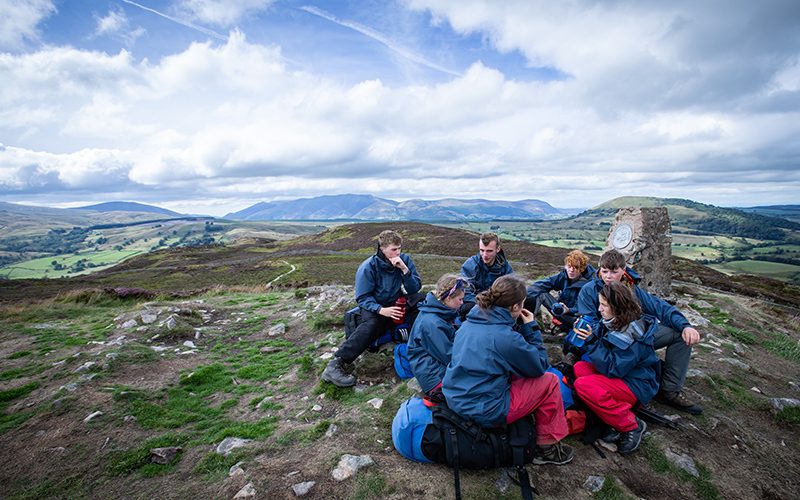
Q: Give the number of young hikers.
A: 7